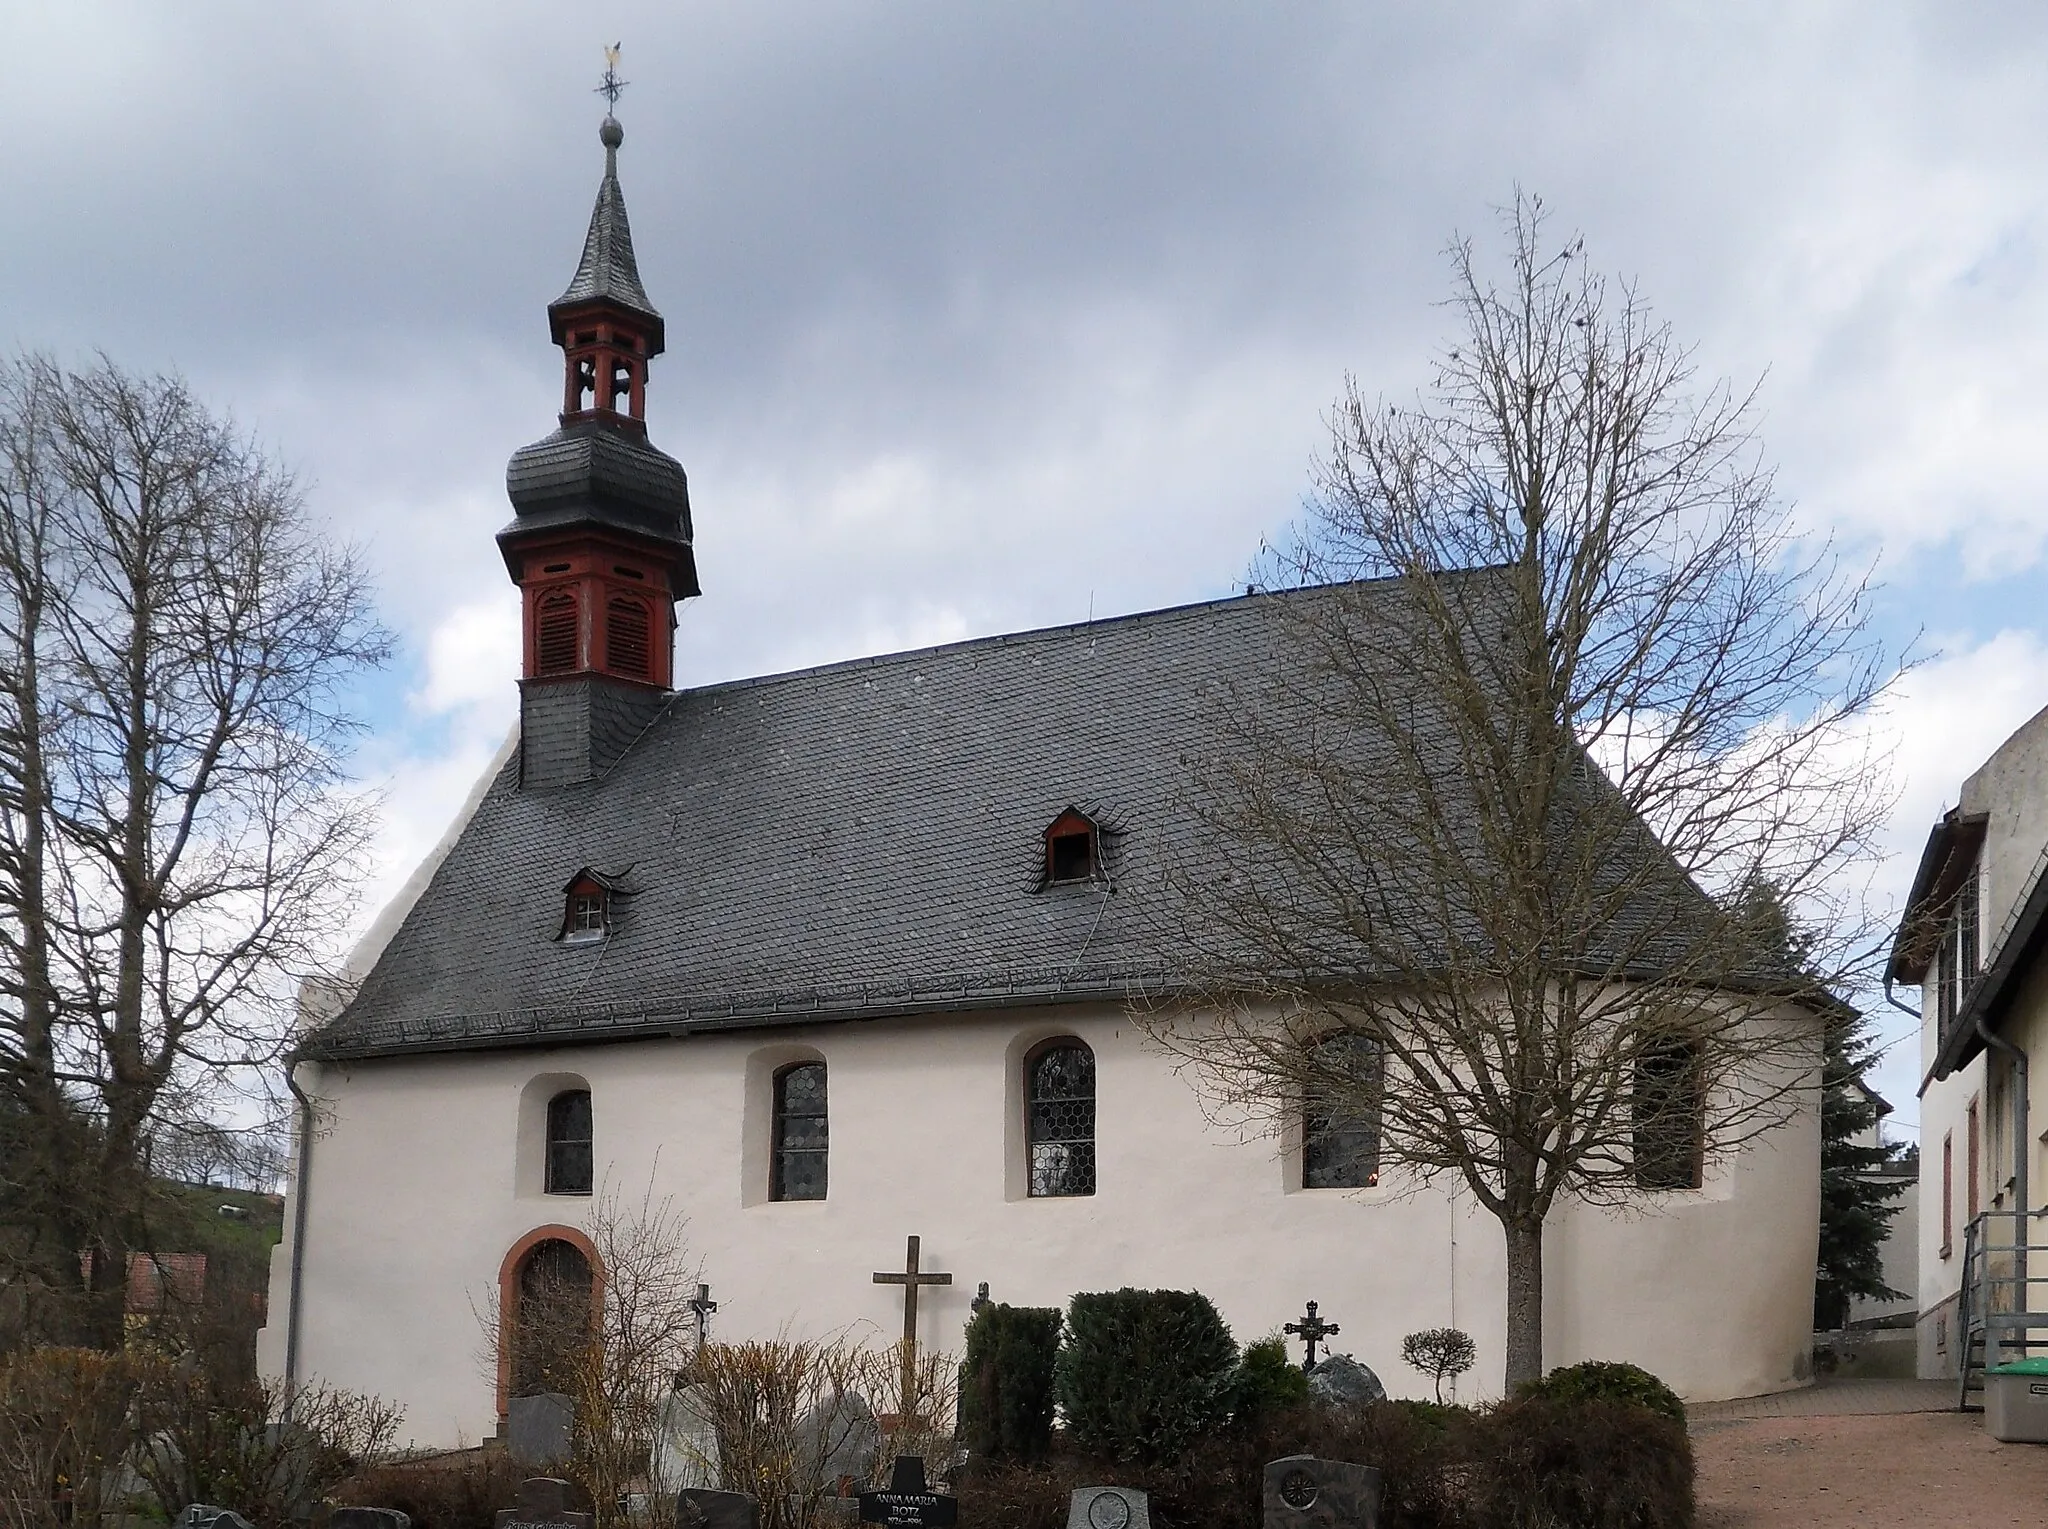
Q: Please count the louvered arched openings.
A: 2